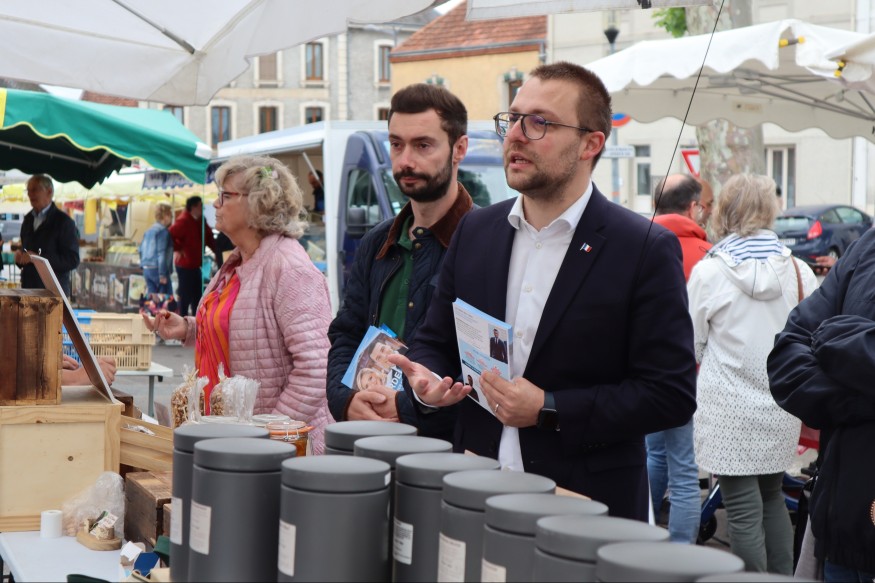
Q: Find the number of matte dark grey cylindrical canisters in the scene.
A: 11